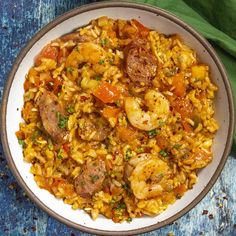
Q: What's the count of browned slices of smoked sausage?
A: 4